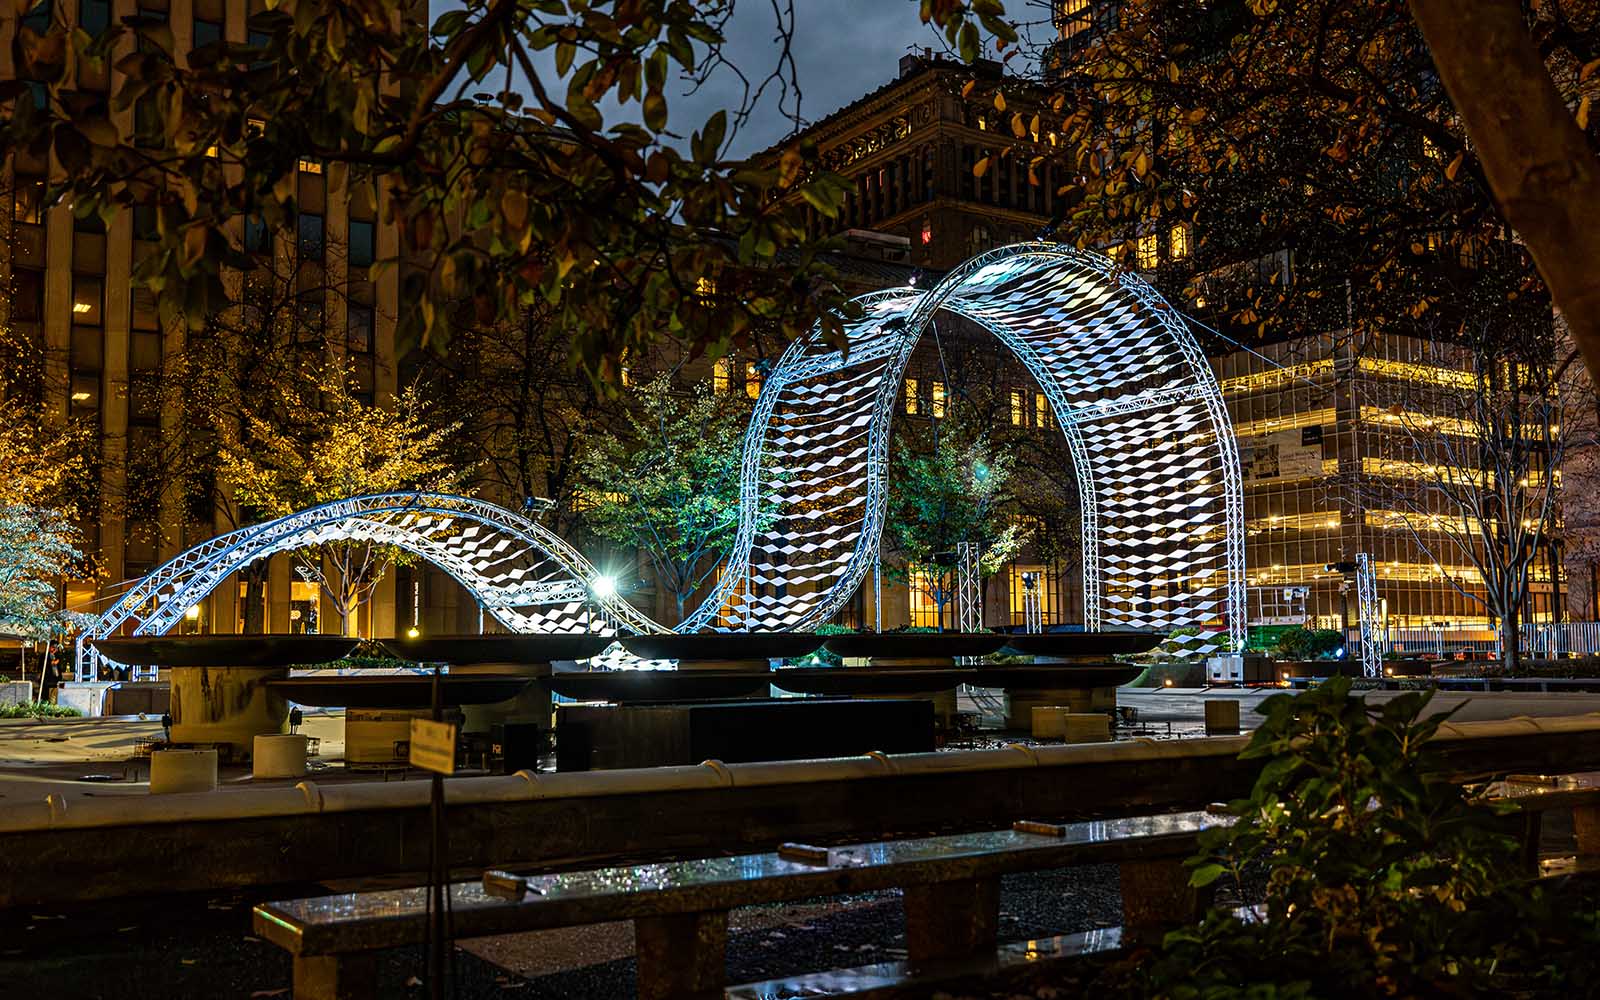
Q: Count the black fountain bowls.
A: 9